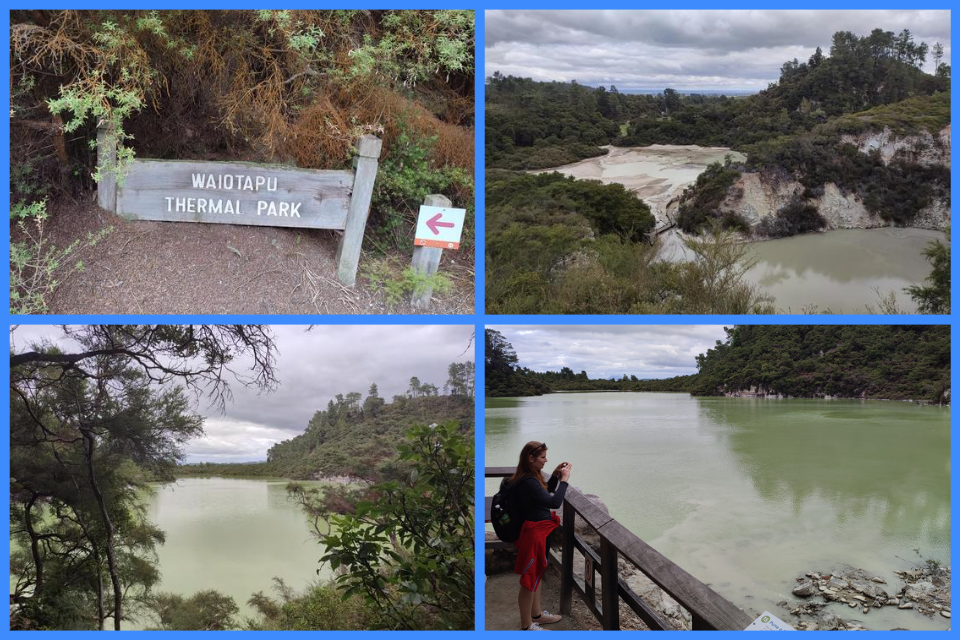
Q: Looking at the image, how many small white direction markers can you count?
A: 1